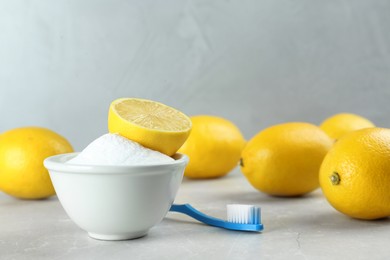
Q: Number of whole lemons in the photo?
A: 5